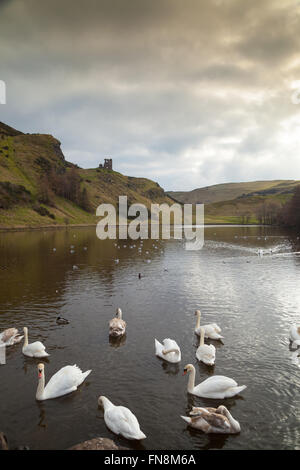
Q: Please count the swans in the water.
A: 11